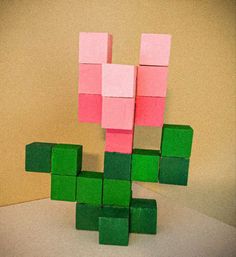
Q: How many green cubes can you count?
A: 12